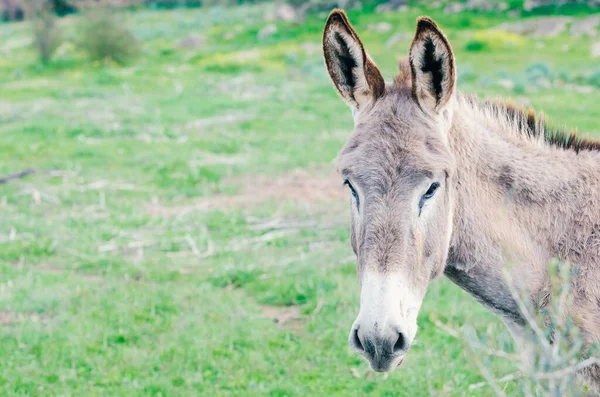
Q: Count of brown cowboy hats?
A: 0